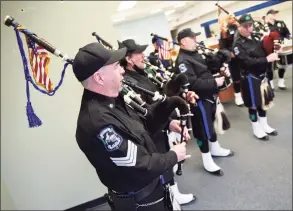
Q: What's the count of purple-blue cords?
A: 1